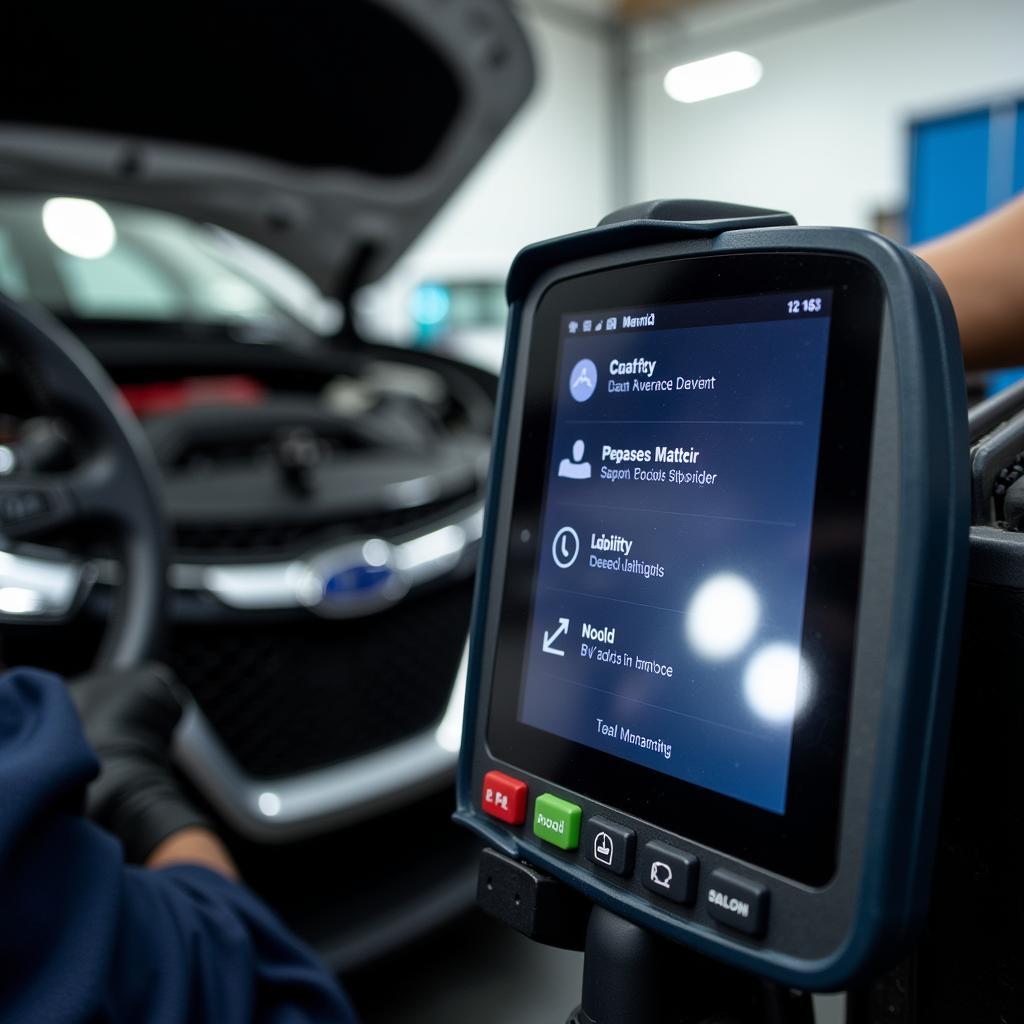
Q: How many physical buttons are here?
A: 5